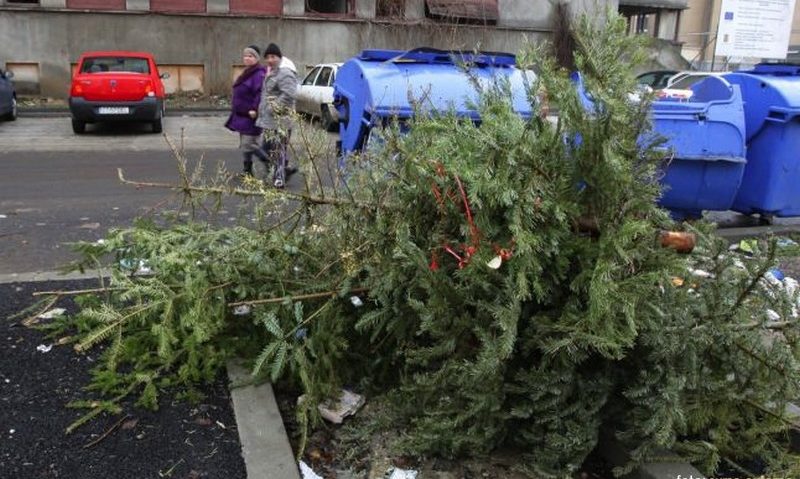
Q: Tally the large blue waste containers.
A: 3